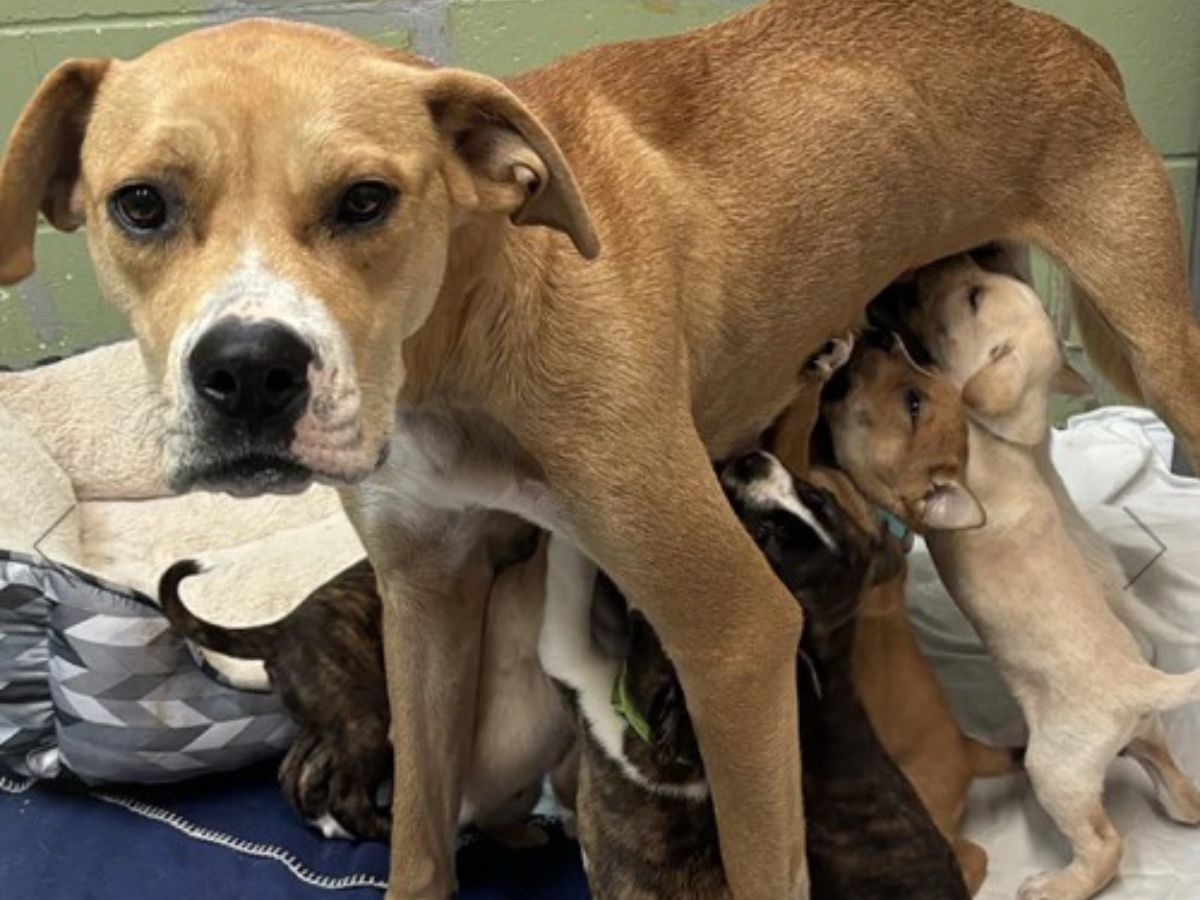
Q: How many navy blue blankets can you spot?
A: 1